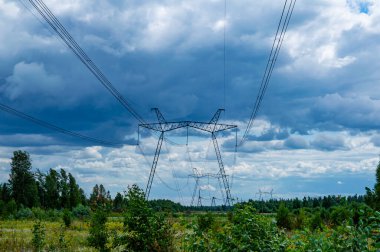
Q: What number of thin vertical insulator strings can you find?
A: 3